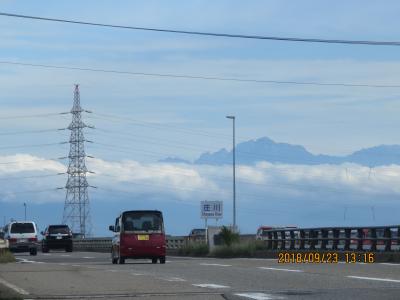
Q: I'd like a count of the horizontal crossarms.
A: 6